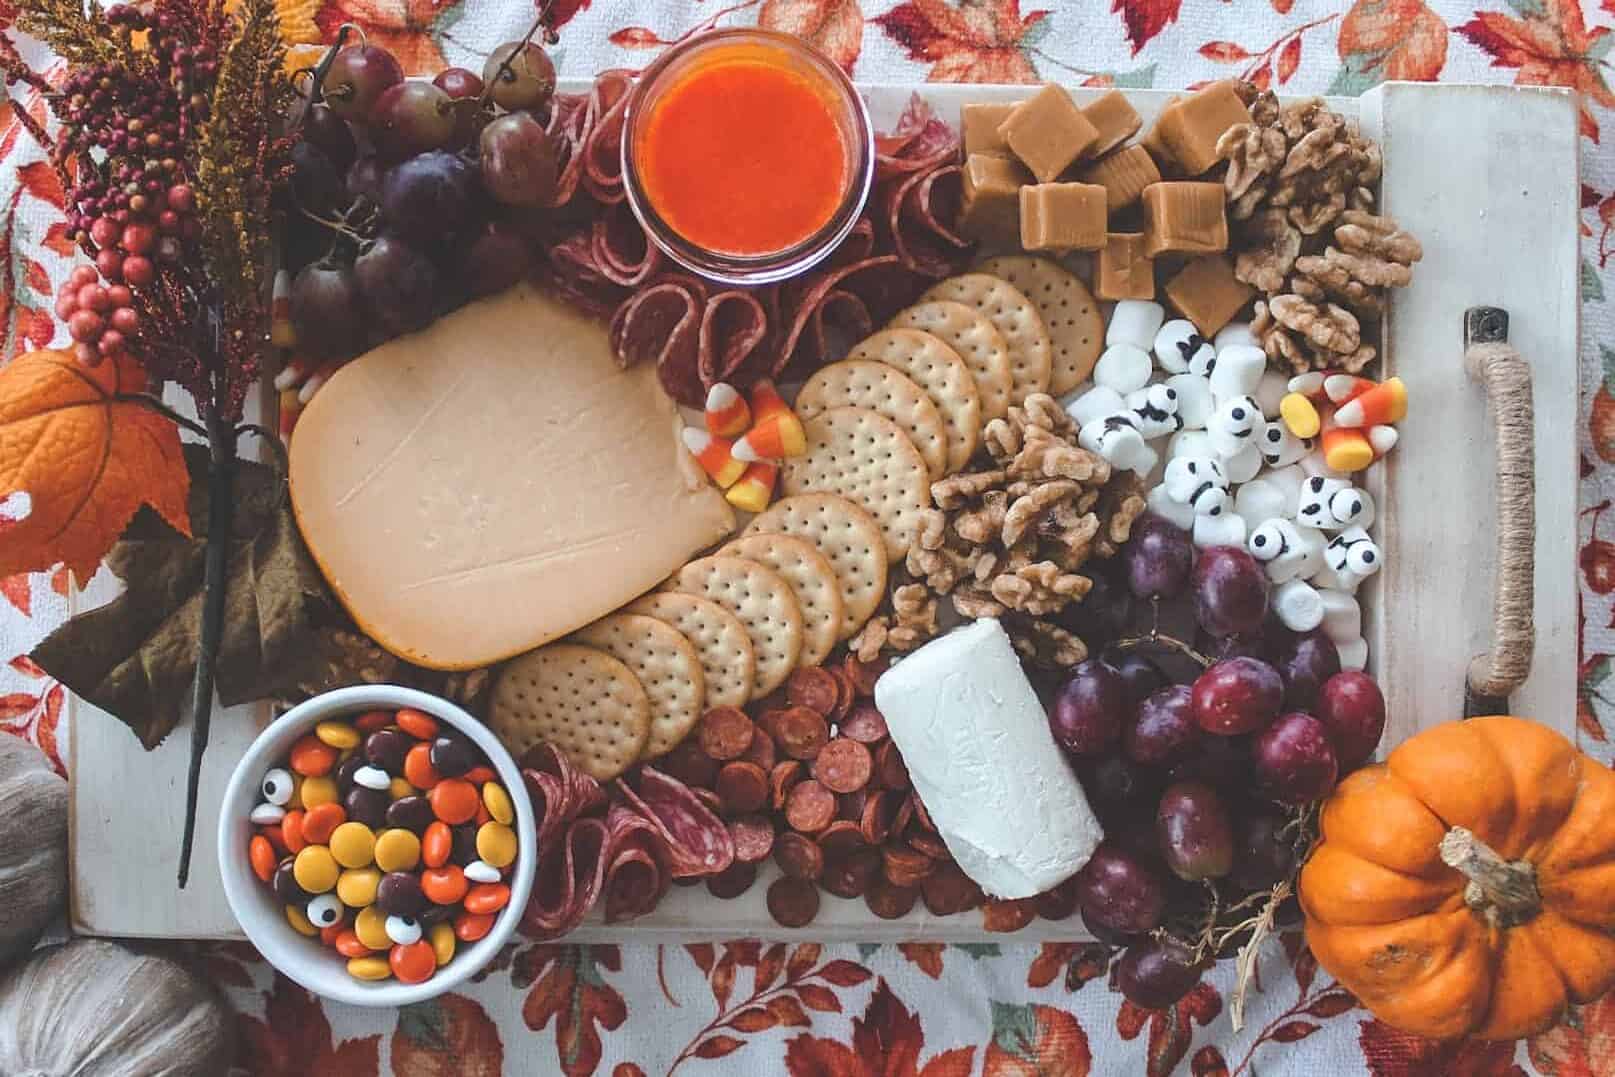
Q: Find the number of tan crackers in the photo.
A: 12